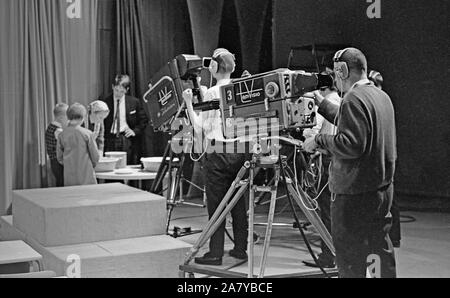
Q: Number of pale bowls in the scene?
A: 2